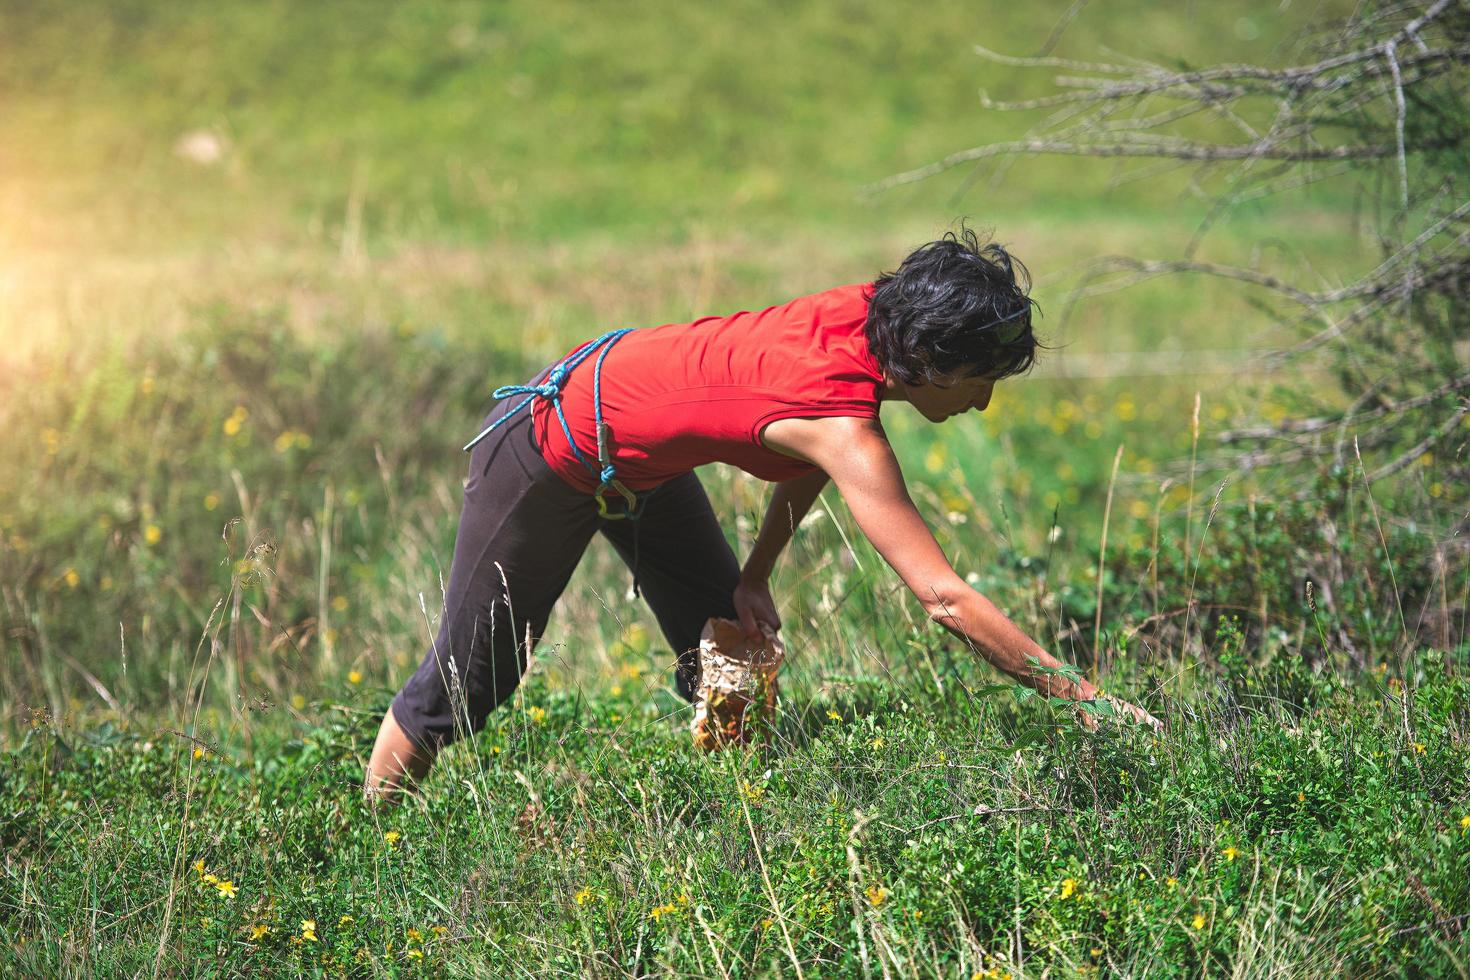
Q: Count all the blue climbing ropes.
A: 1